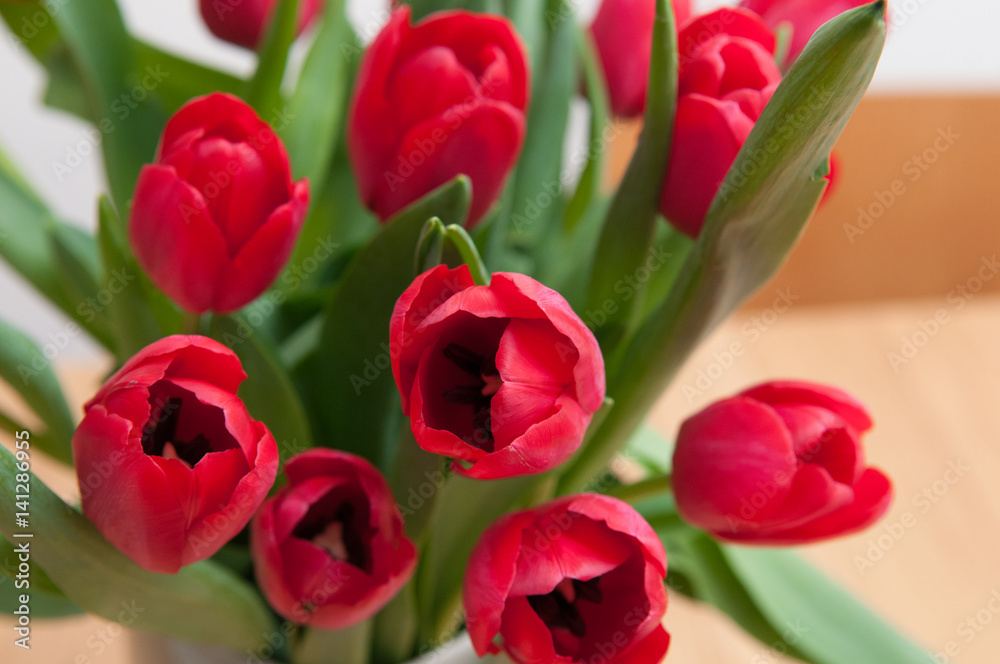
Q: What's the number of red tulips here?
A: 11